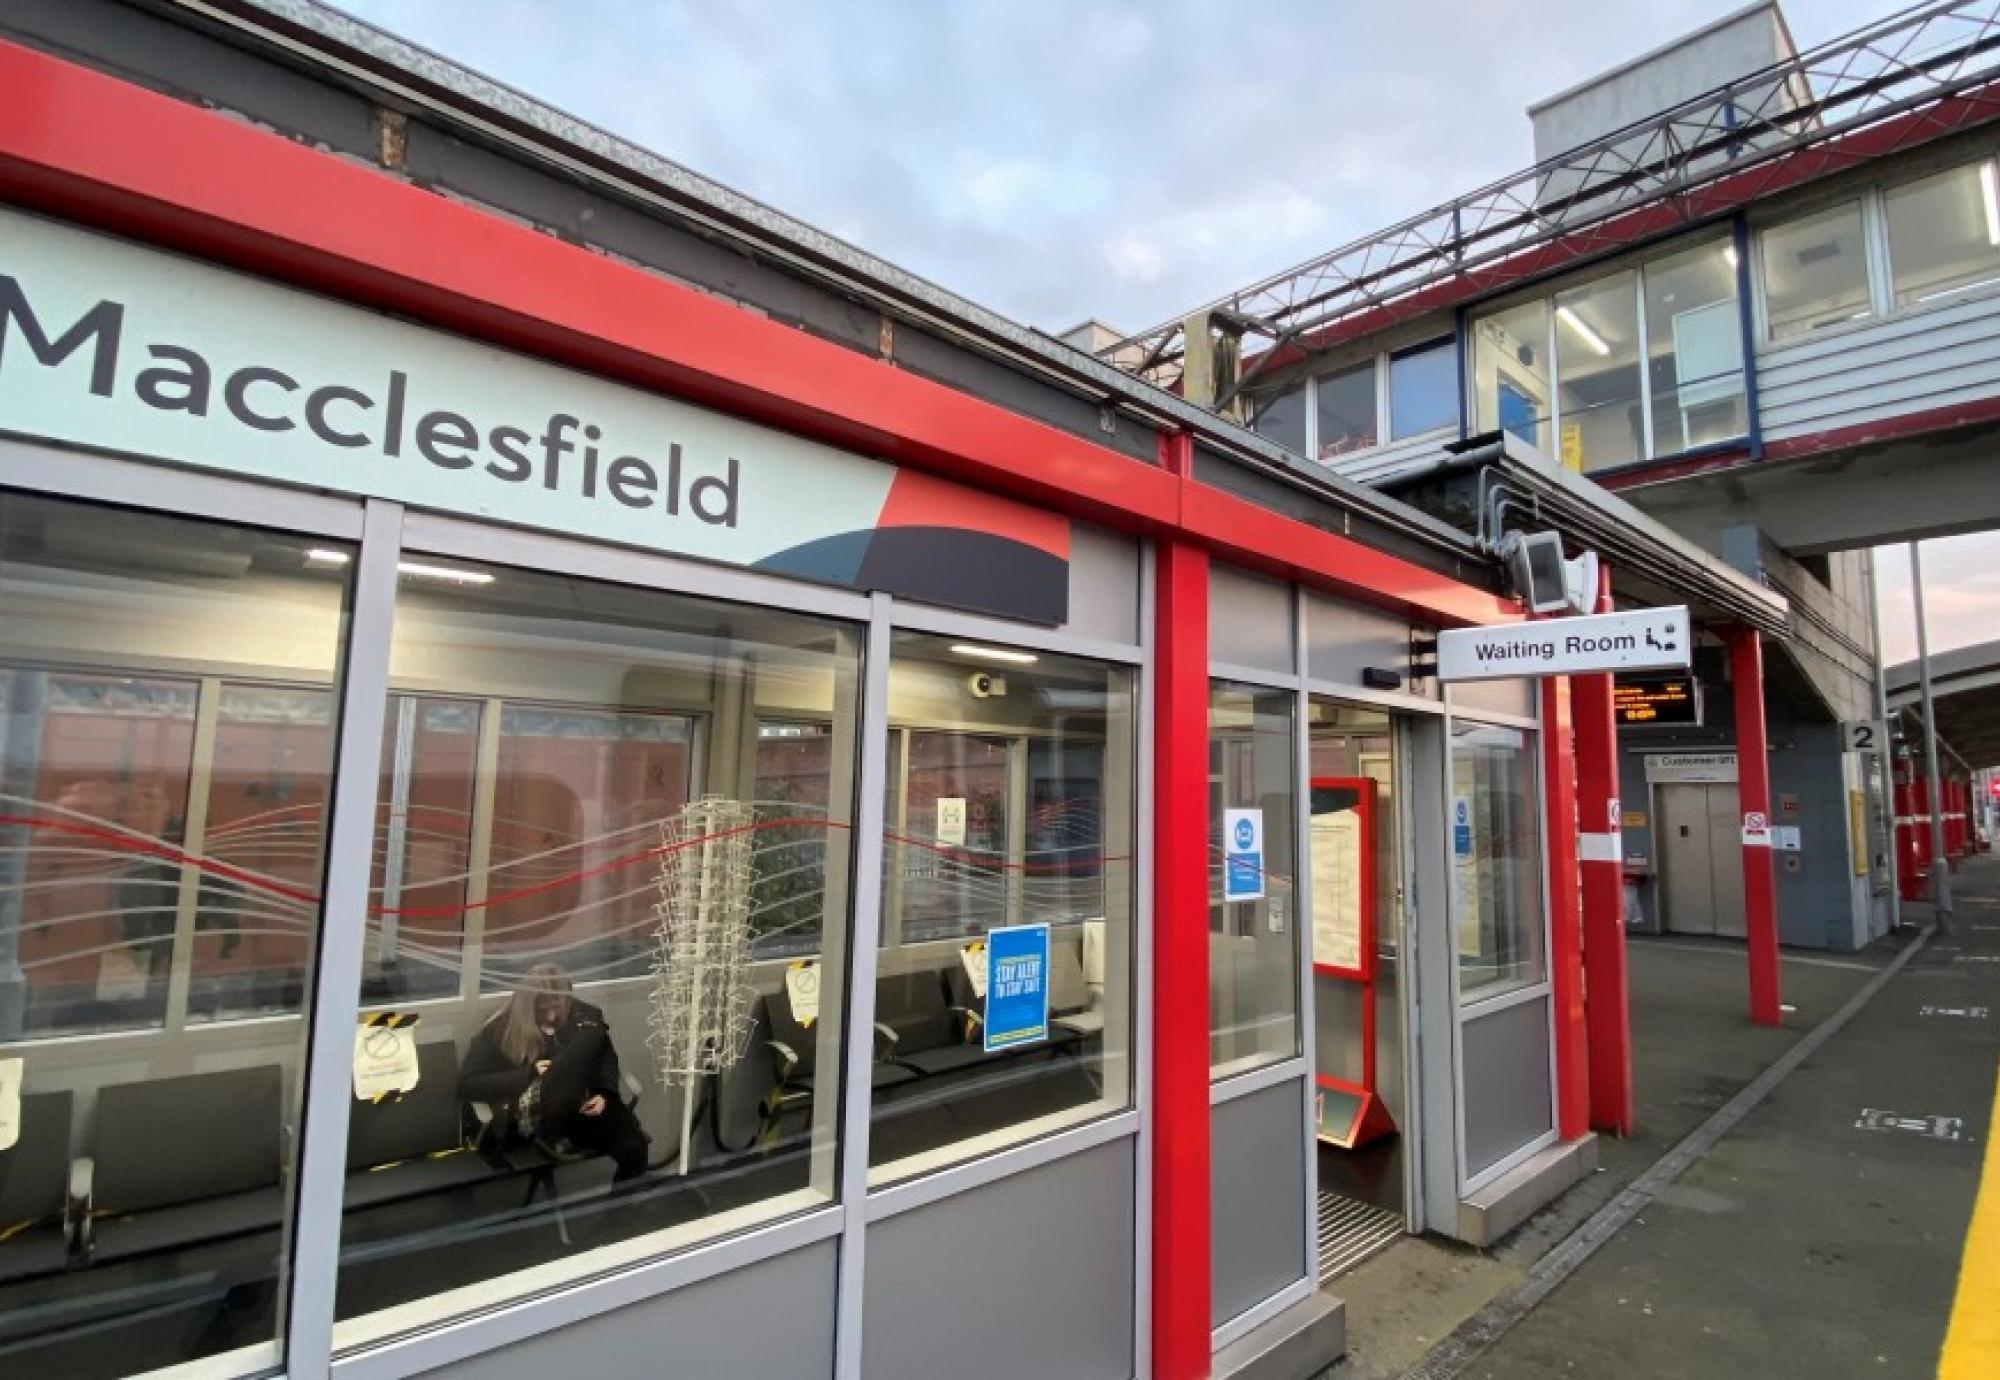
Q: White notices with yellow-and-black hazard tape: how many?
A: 3